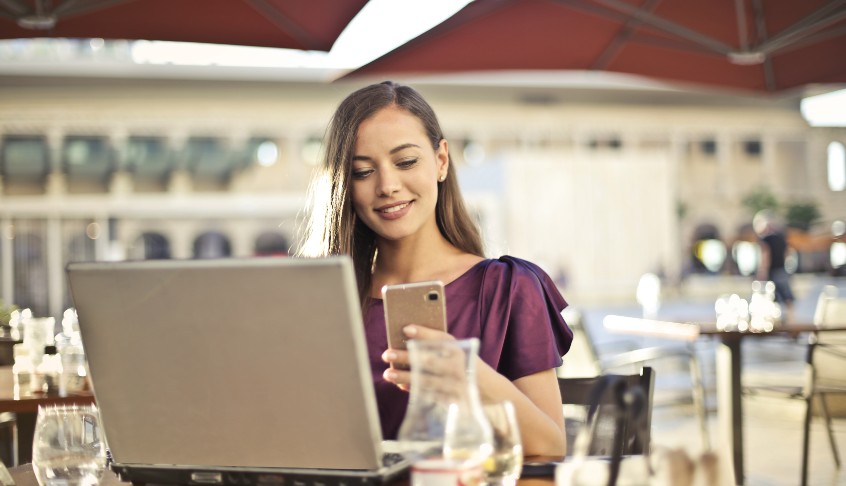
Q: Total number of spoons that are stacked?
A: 0